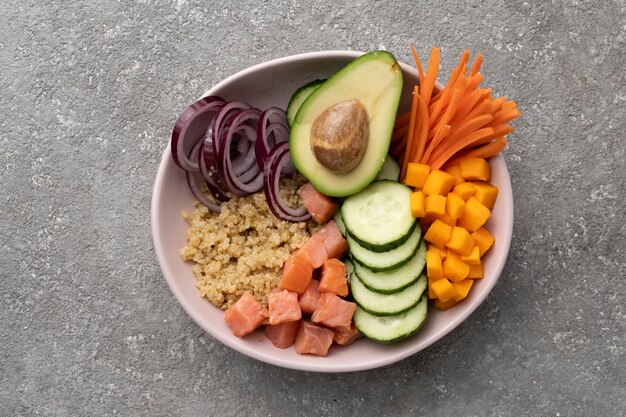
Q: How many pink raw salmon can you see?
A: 12